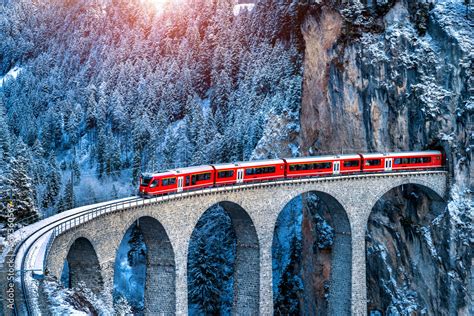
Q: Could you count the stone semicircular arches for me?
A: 5